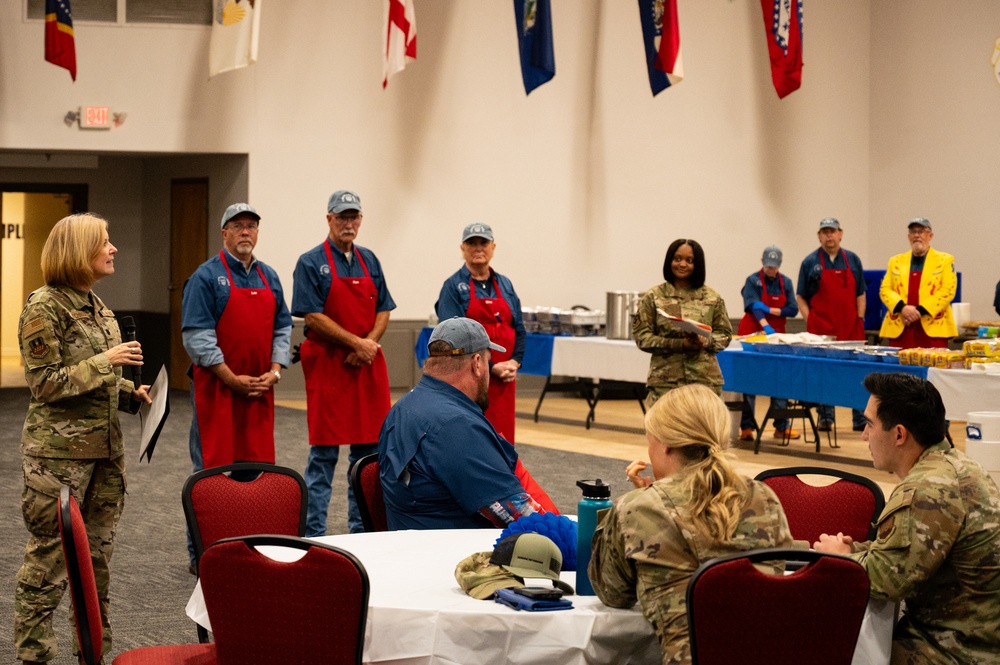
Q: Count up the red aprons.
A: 7